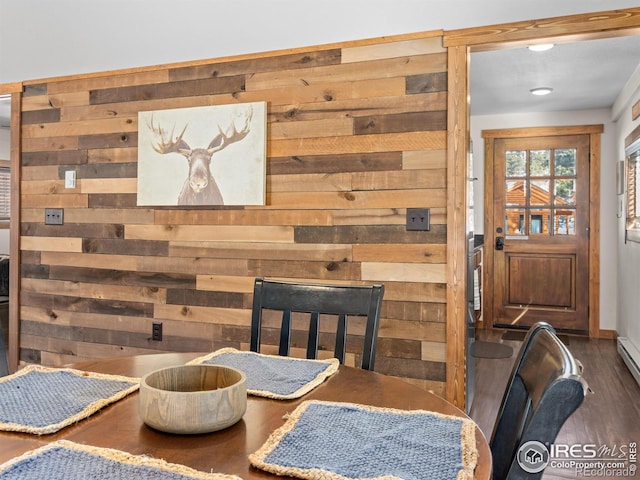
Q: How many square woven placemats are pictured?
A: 4